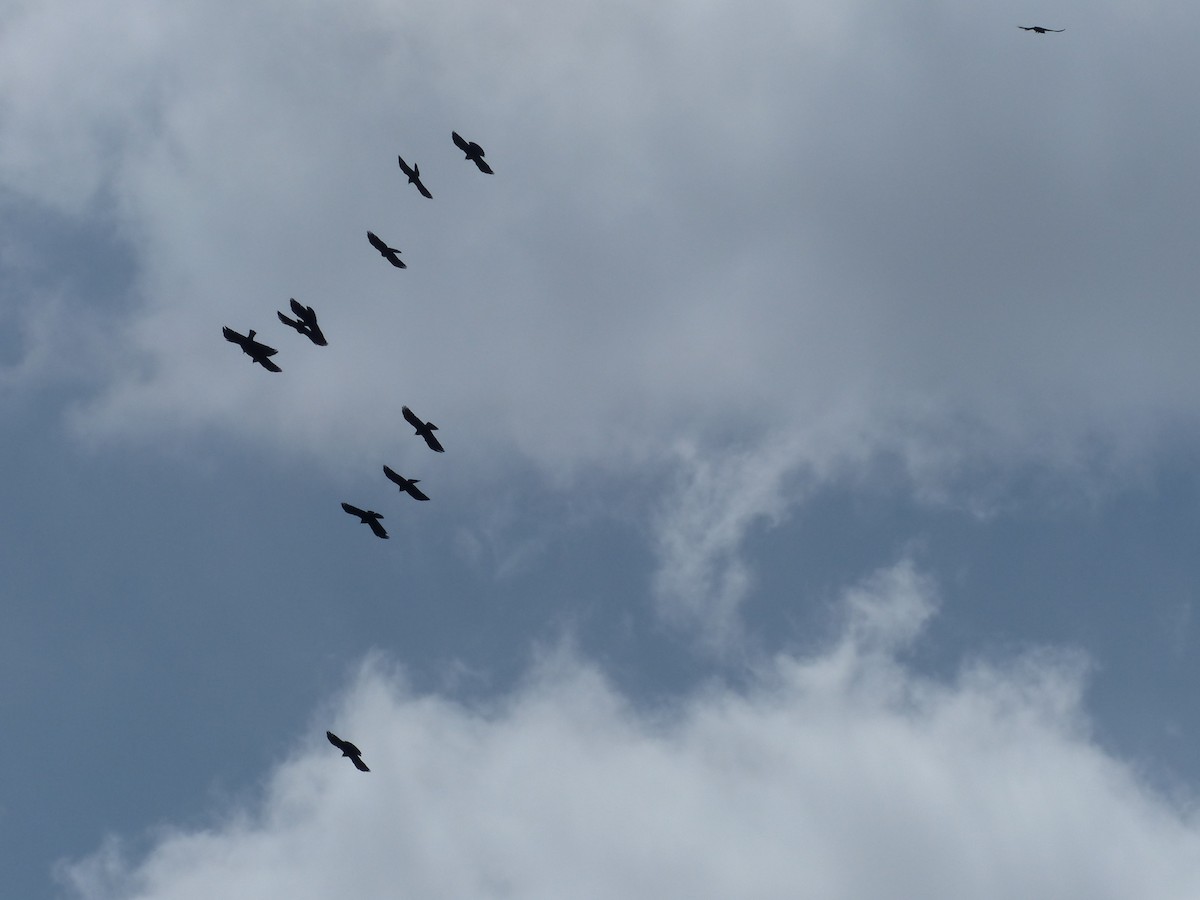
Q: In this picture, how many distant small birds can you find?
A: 12